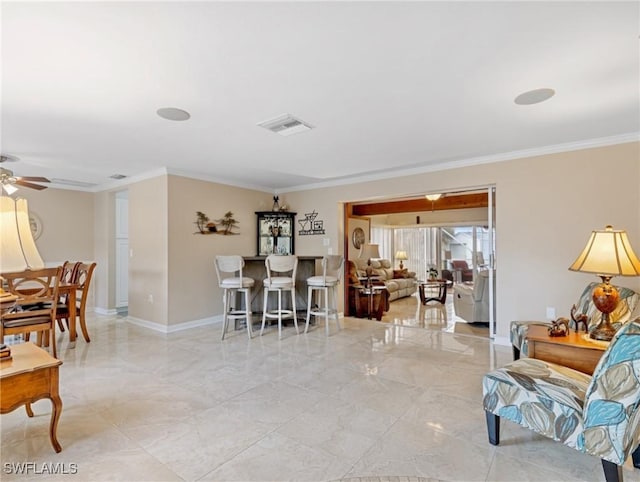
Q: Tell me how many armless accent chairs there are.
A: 2